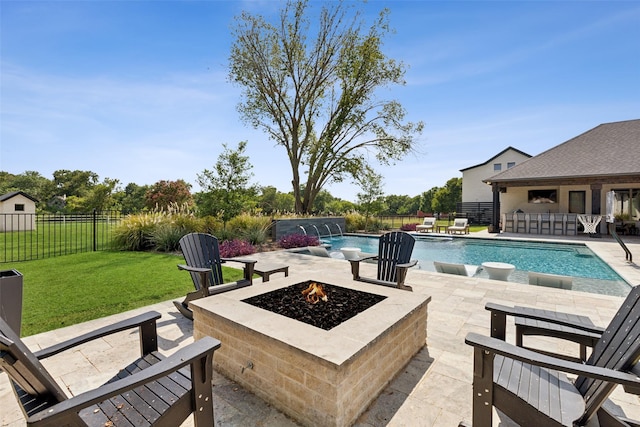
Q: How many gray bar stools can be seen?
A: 6